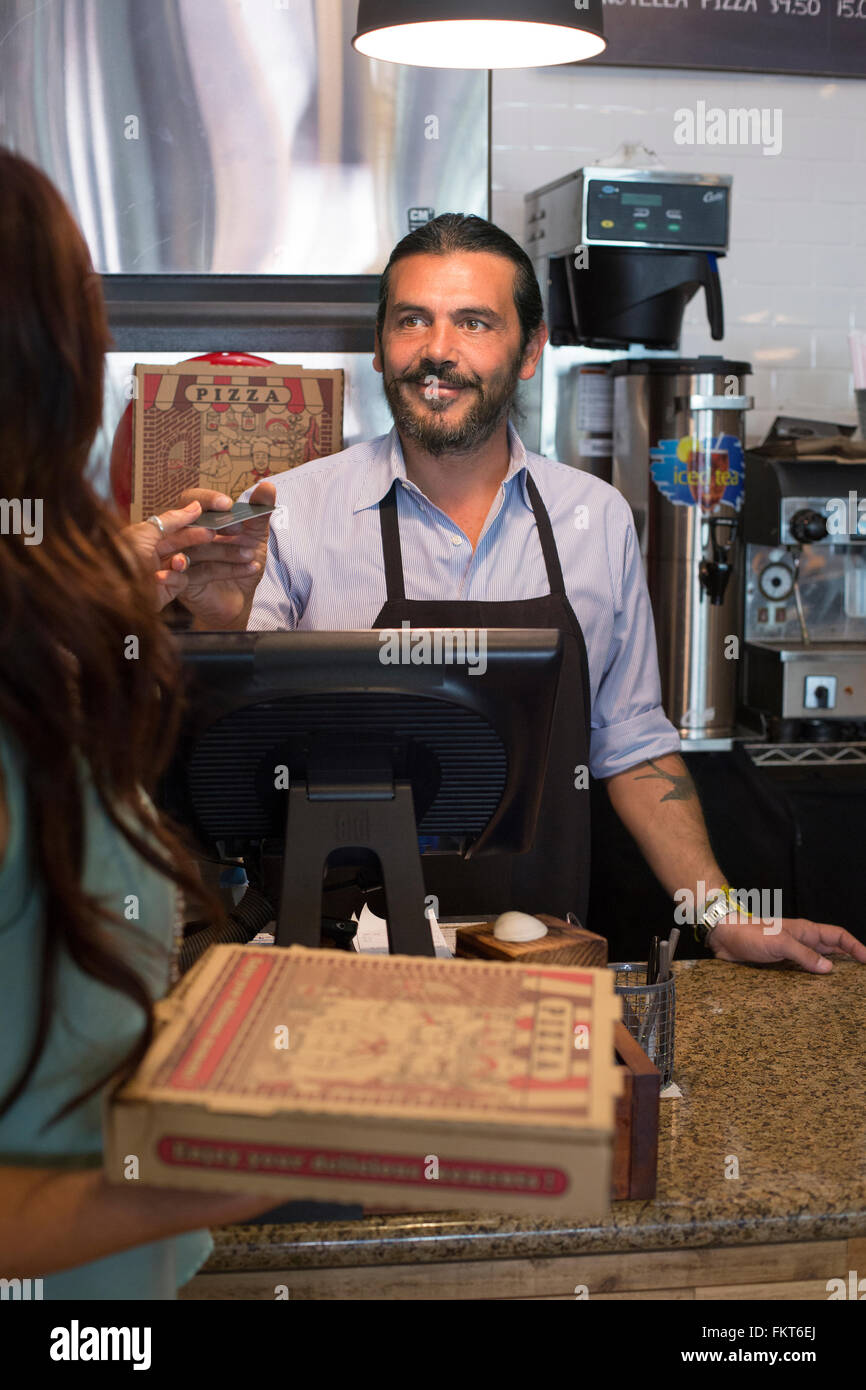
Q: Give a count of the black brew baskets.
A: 1